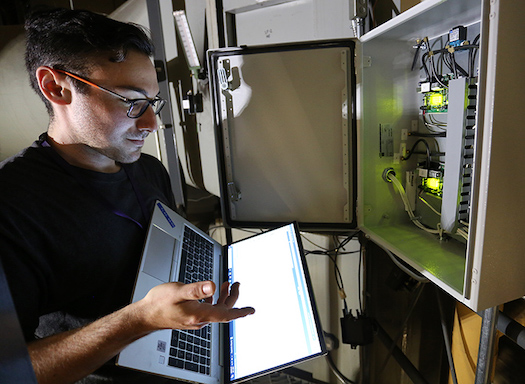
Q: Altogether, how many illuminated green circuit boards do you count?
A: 2